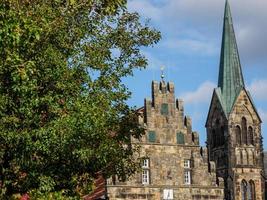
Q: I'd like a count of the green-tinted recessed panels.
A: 3